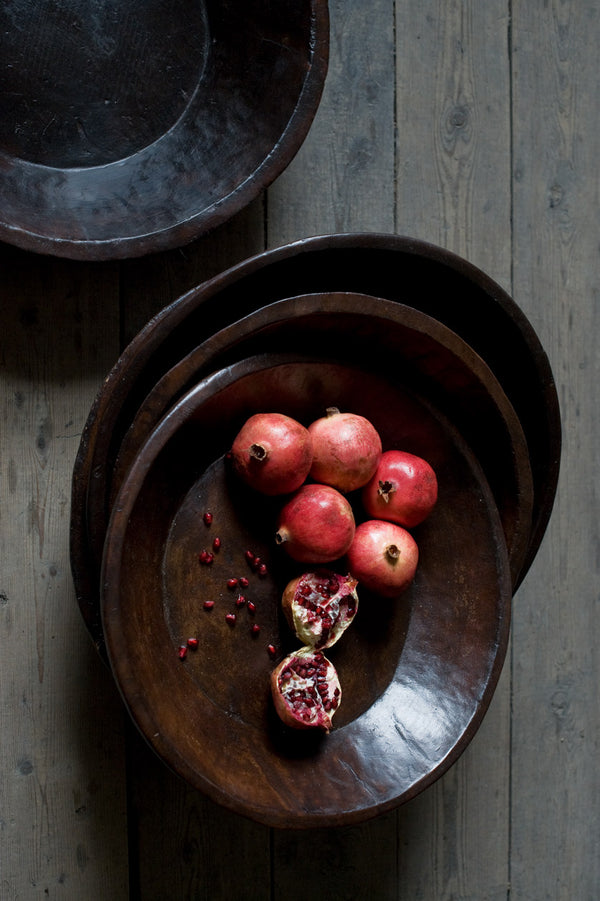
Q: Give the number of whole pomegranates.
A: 5